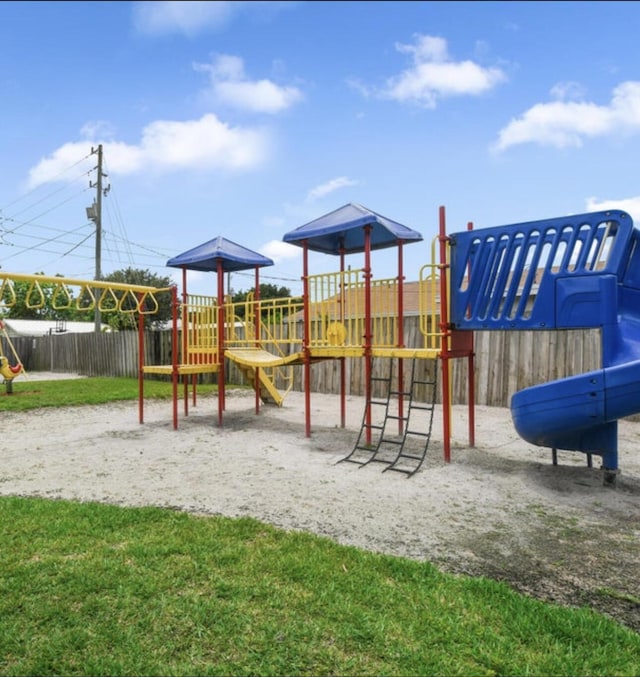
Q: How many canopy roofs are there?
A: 2